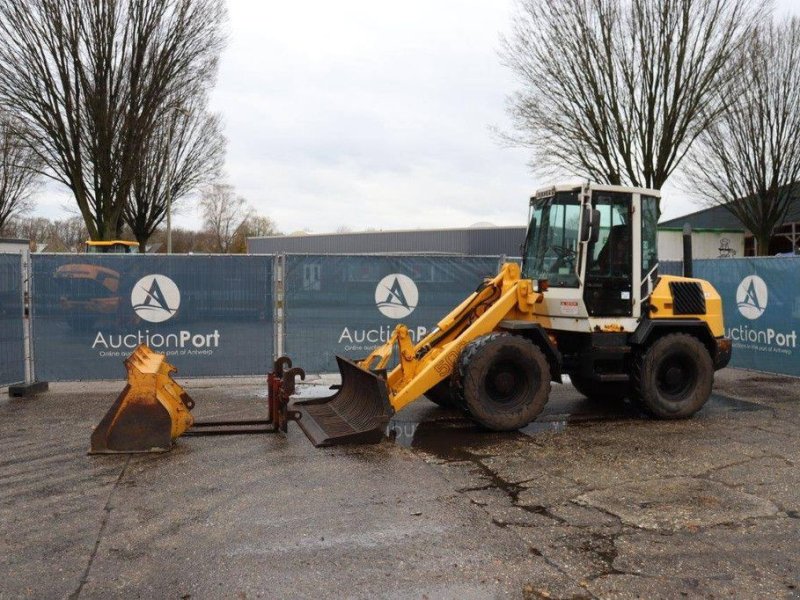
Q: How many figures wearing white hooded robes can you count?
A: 0